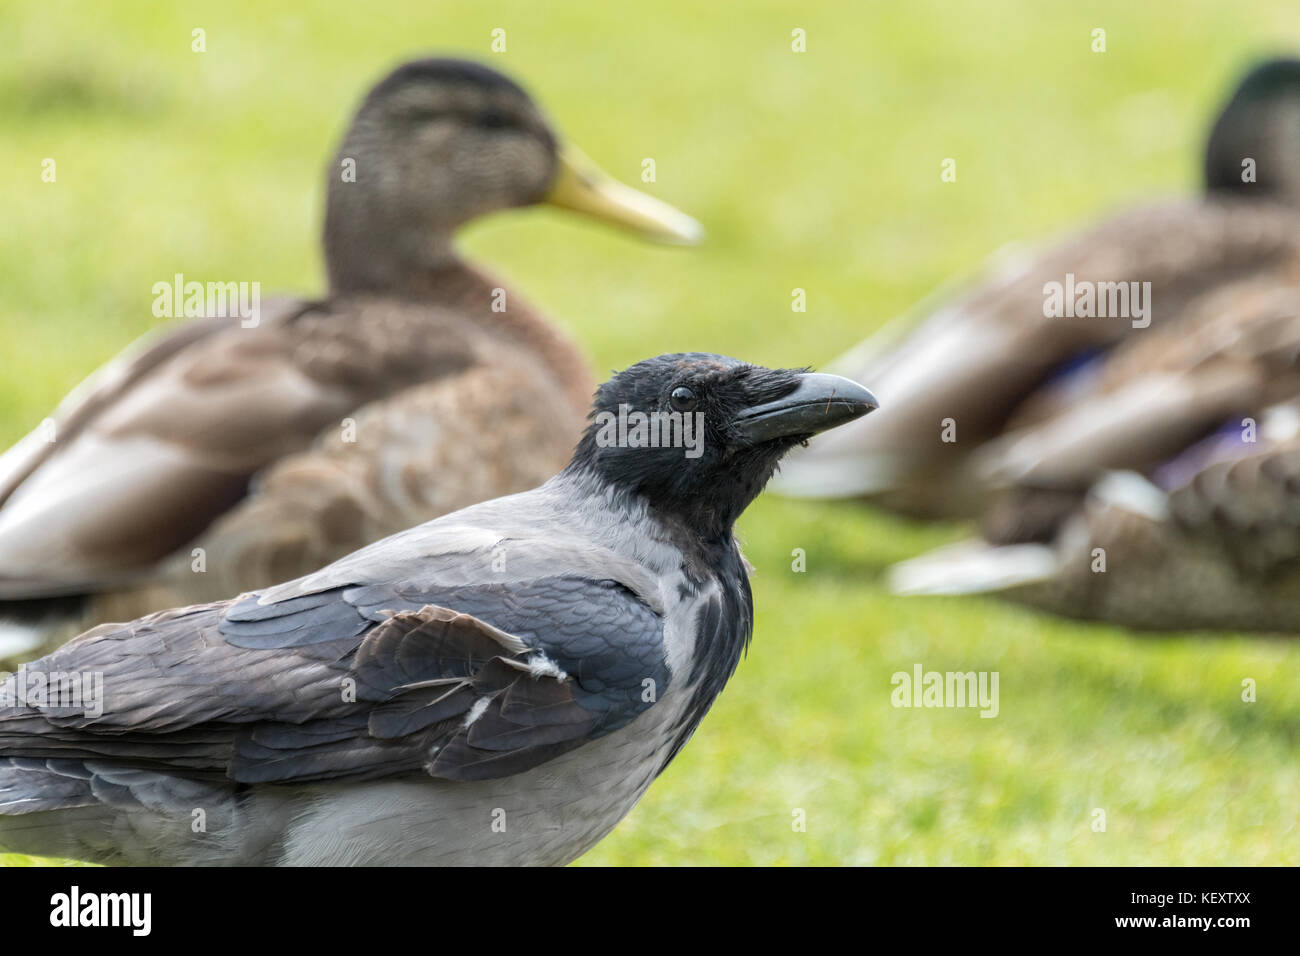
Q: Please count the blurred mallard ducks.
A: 3